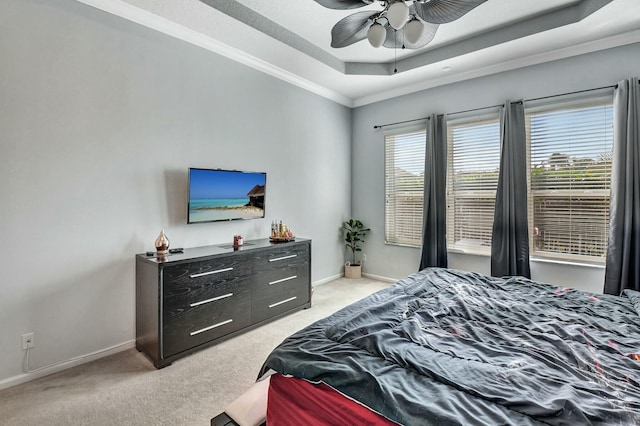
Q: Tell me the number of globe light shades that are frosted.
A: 3